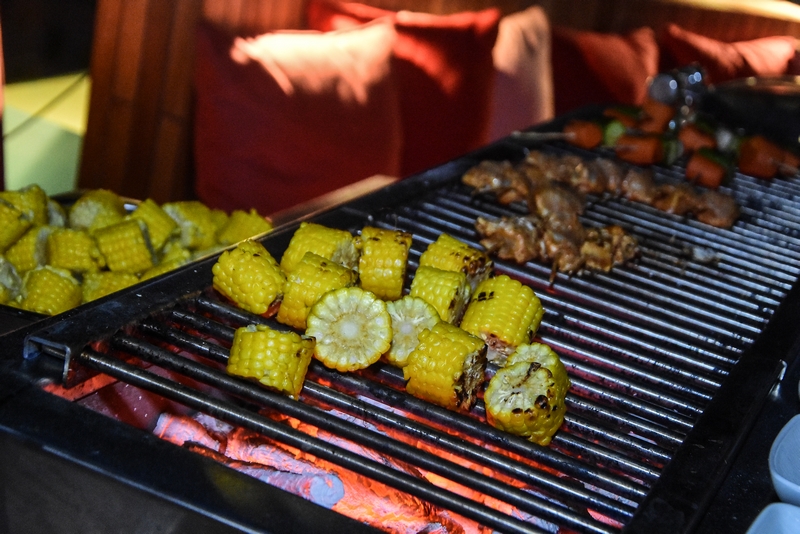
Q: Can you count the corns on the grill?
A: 13